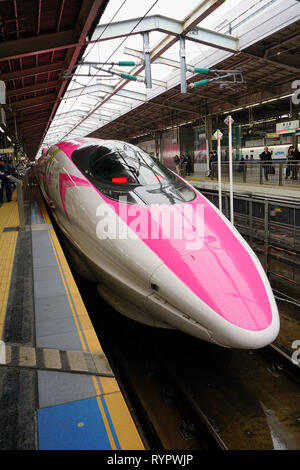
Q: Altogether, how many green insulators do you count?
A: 4